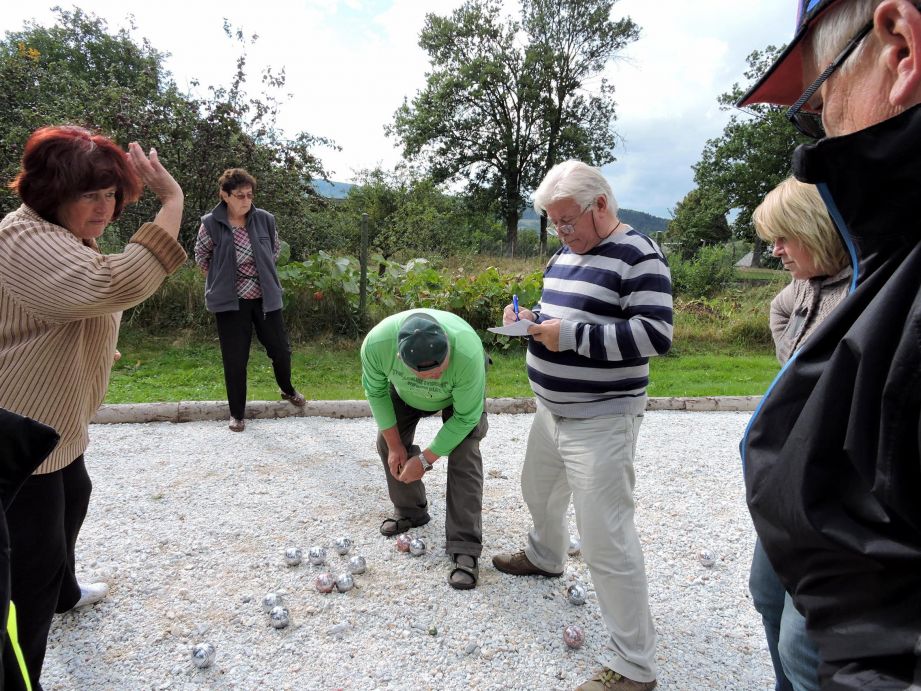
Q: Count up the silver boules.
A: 12